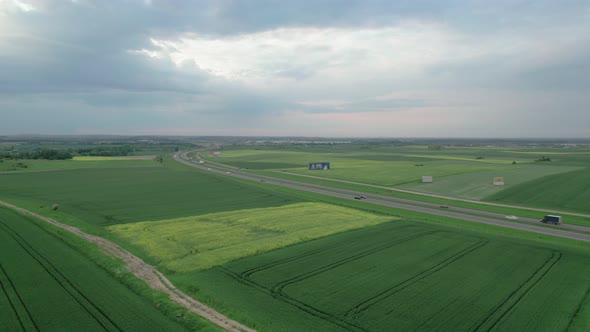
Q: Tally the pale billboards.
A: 2